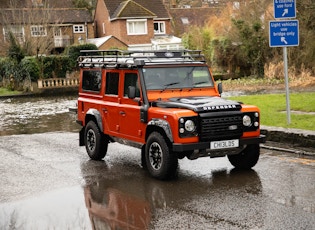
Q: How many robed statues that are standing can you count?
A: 0